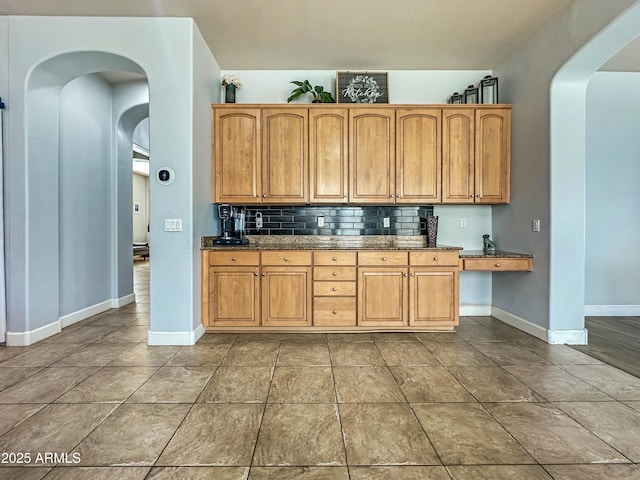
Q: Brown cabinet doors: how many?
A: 11